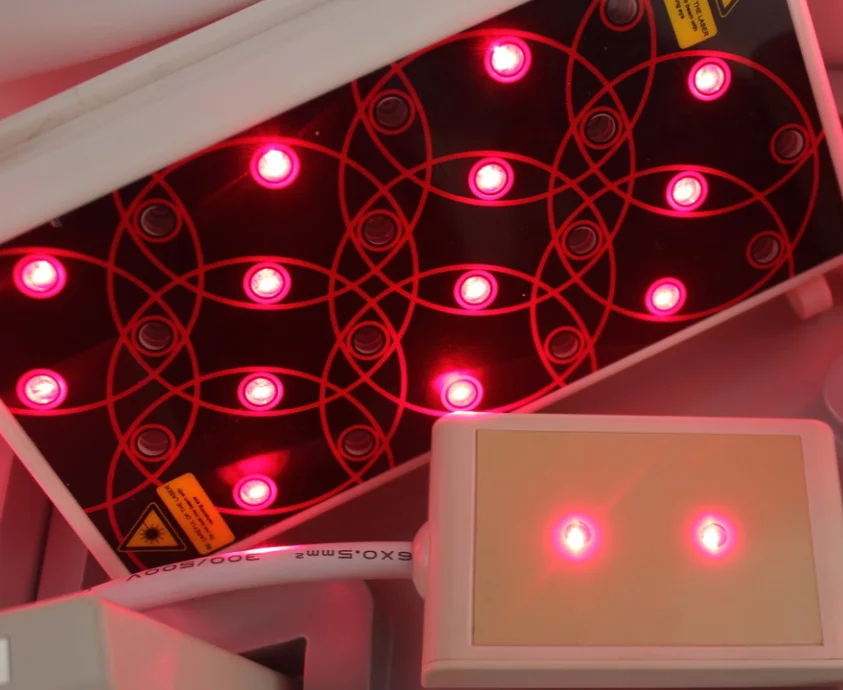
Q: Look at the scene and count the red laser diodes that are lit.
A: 15